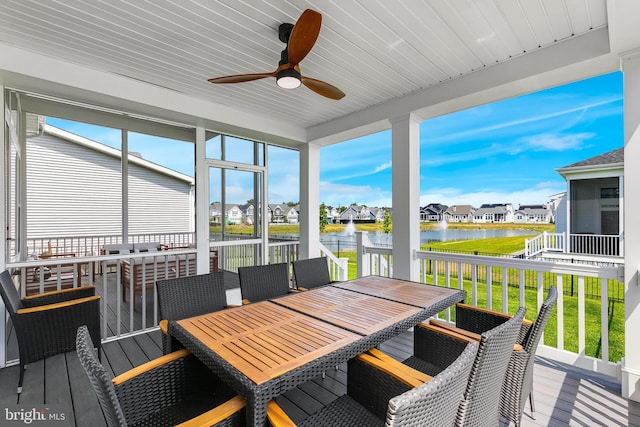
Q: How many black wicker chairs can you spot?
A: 8